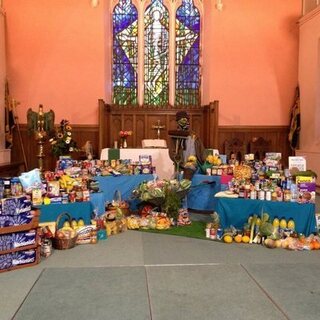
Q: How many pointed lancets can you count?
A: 3